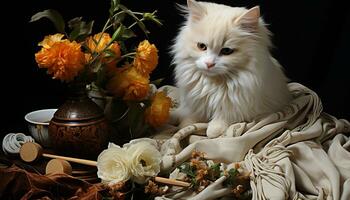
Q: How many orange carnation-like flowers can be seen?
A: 5